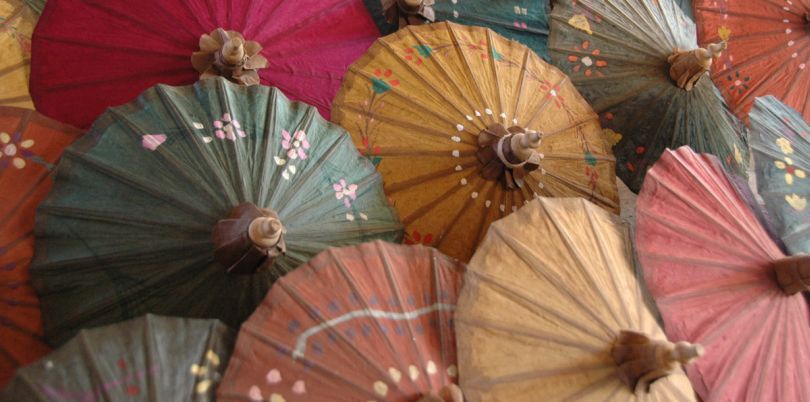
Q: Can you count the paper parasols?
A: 13